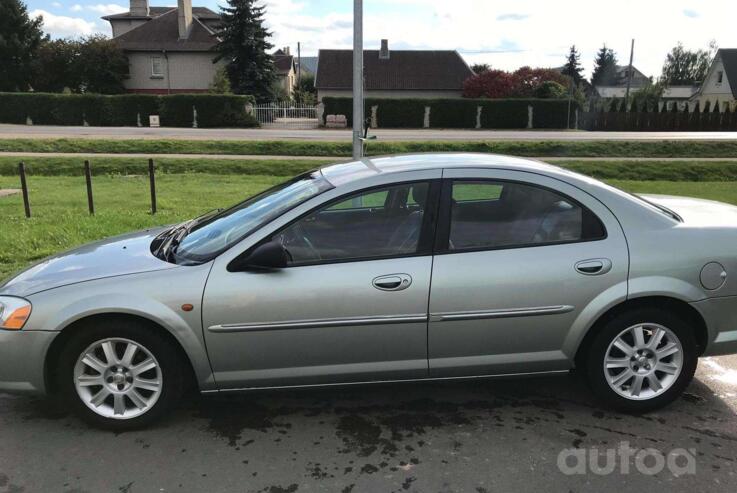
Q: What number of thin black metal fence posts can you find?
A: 3